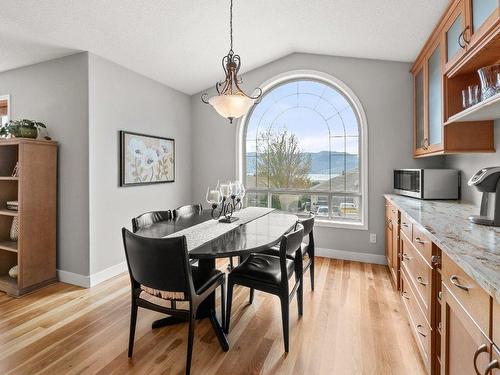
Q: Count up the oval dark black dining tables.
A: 1